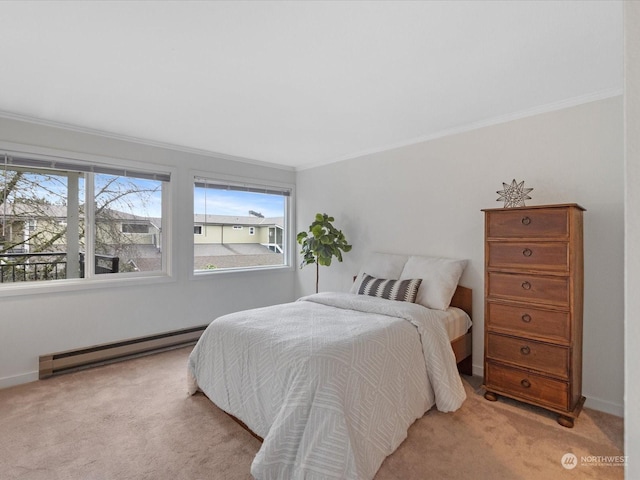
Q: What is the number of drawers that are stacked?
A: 6